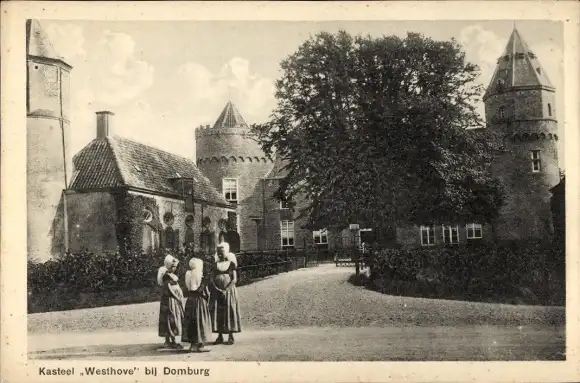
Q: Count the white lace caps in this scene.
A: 3